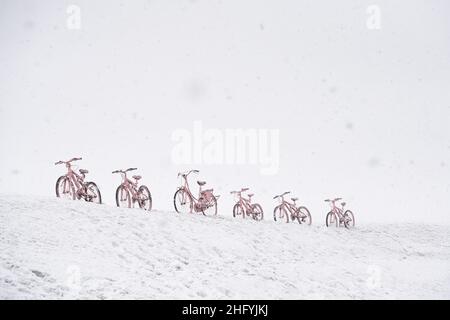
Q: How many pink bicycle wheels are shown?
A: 12